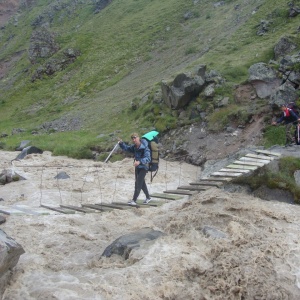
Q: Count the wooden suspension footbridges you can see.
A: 1